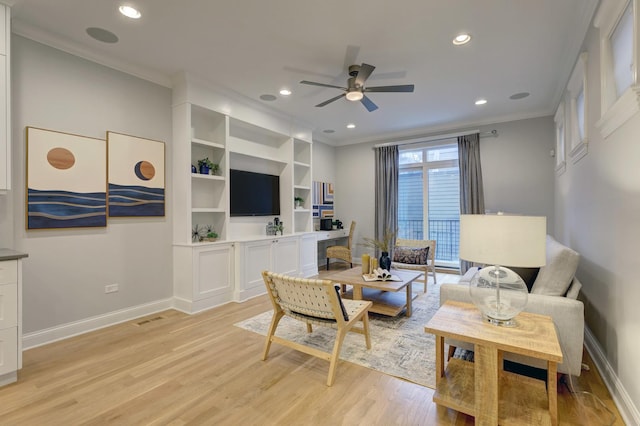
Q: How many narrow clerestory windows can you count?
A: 3